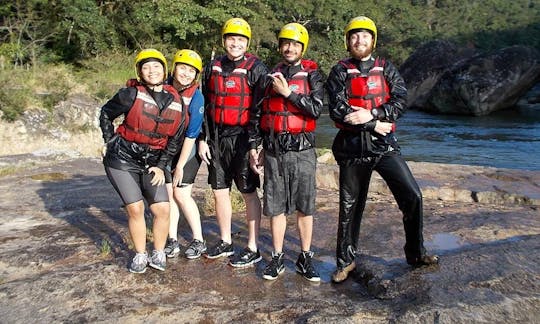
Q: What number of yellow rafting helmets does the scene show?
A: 5